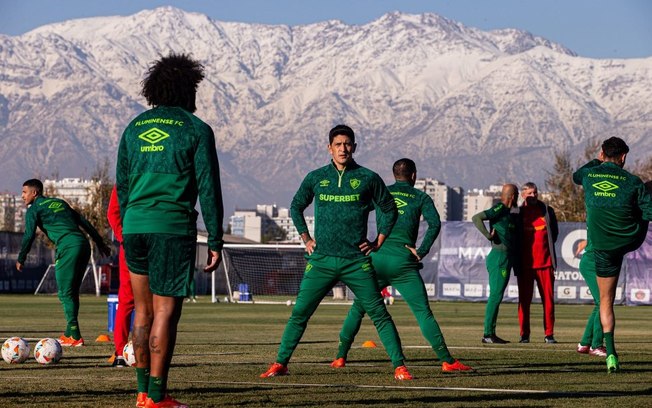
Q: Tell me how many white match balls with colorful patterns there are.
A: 3